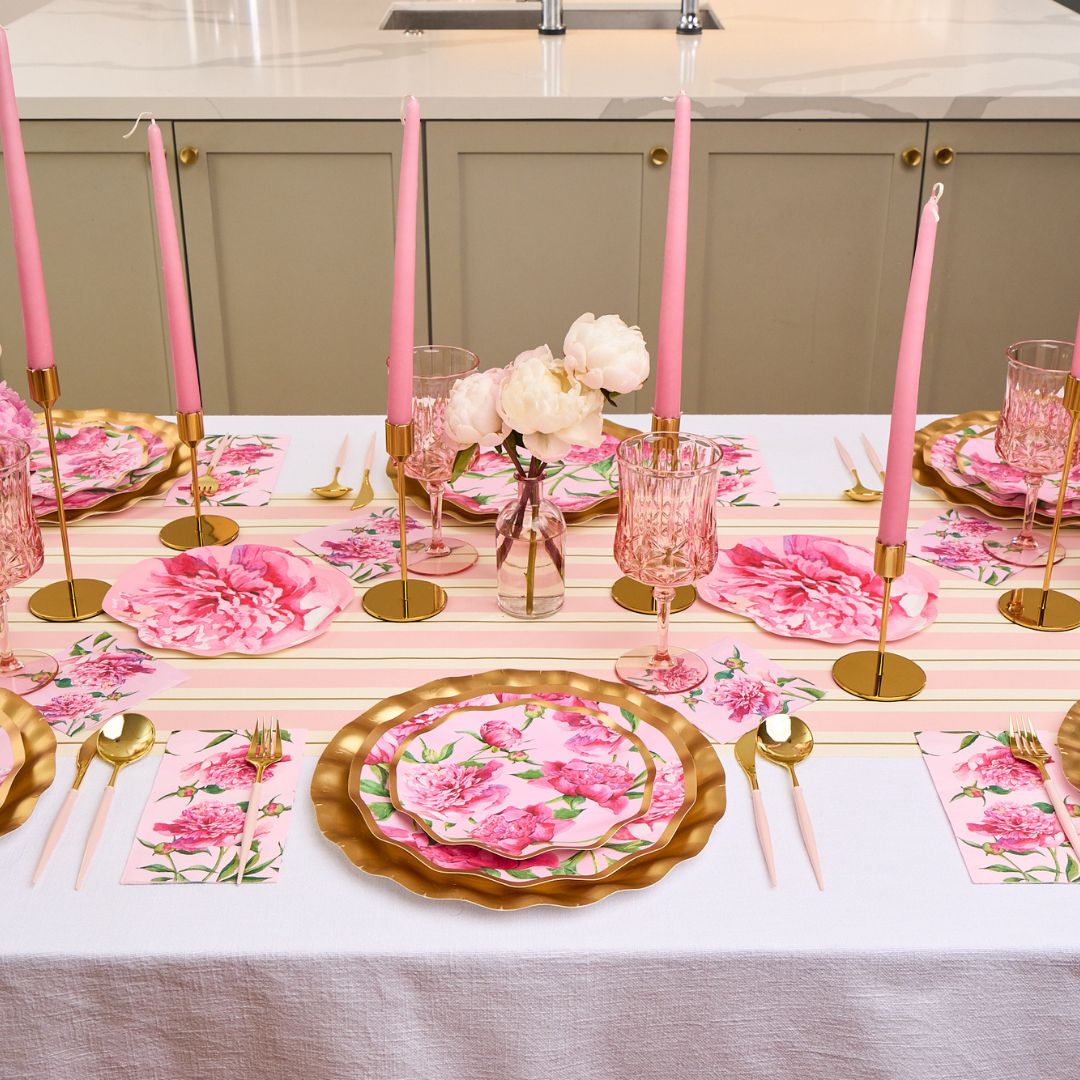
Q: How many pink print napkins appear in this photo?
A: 8